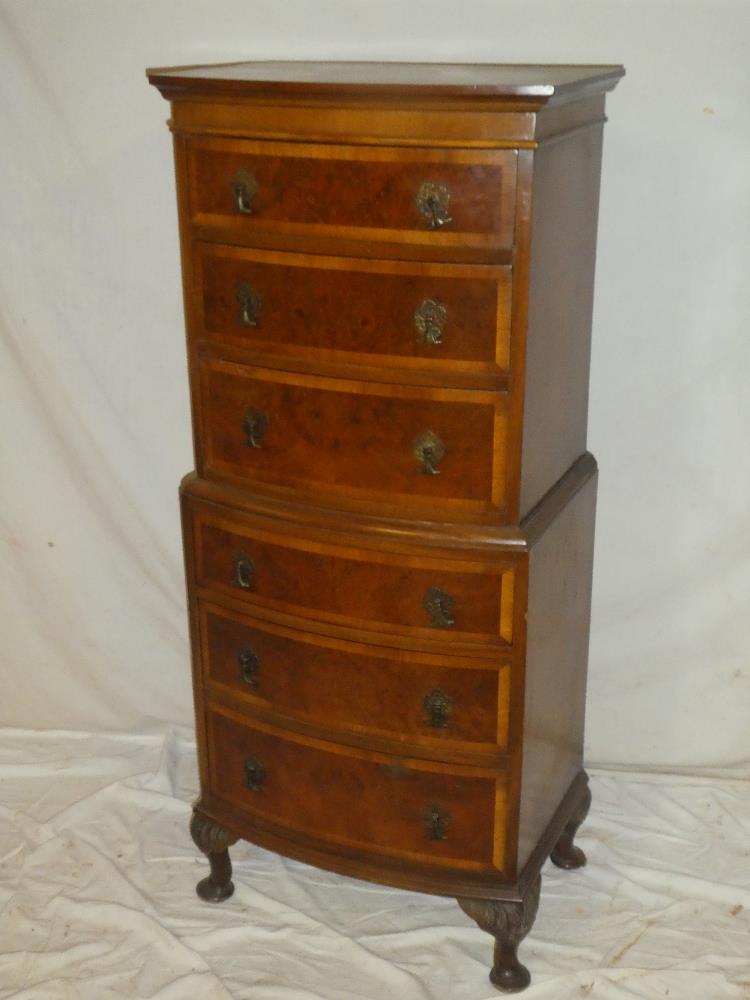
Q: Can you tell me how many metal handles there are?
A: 12